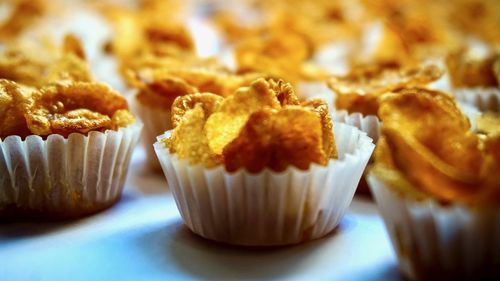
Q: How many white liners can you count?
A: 6